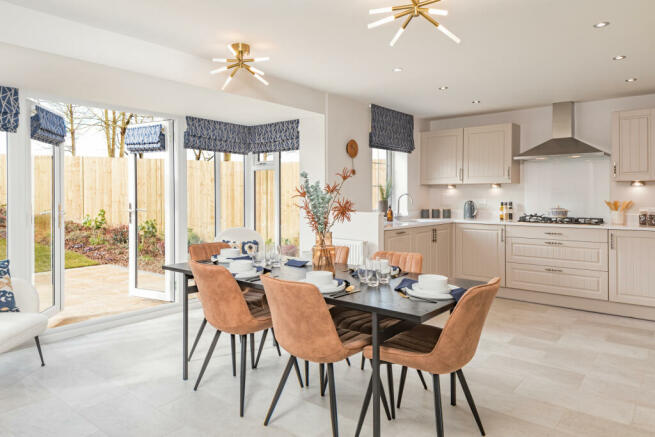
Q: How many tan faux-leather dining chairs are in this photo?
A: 6